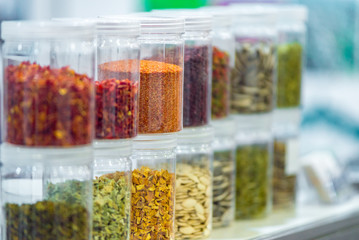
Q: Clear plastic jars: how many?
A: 14